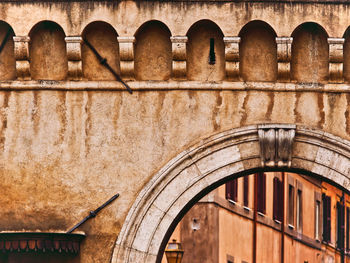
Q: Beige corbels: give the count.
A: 7